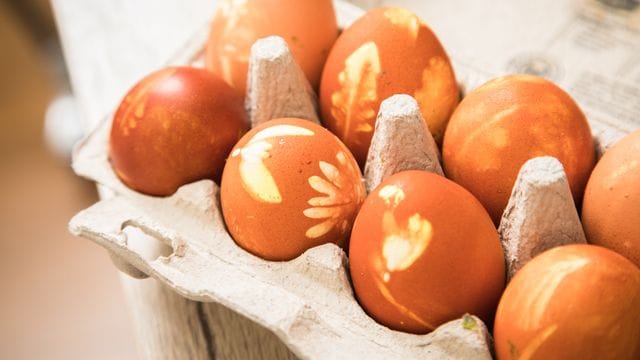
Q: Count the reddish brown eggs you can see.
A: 8